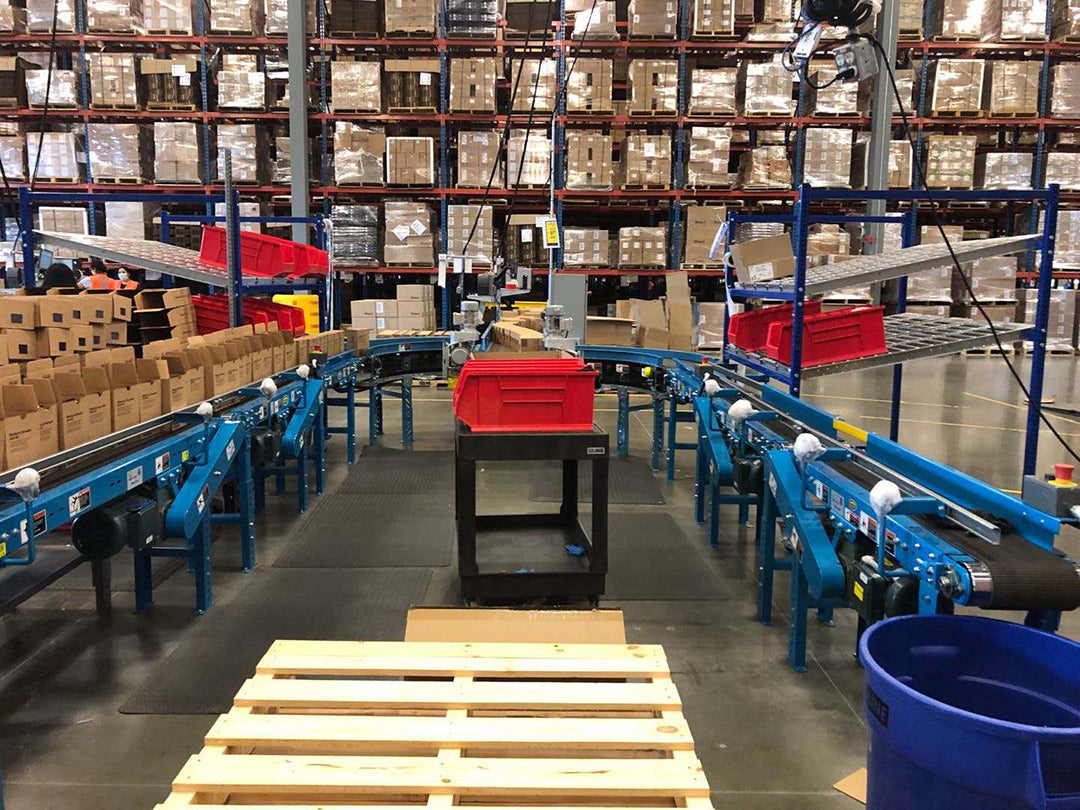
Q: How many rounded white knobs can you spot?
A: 8